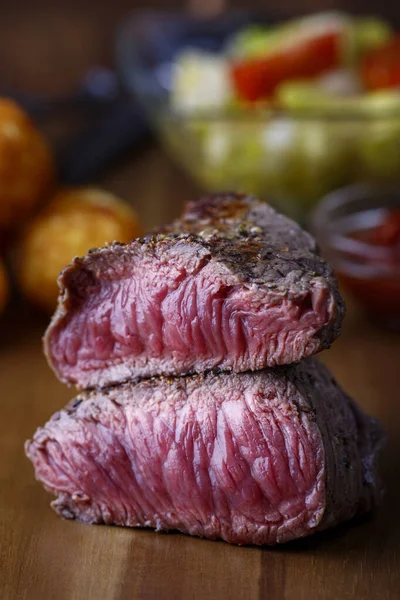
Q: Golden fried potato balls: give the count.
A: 3